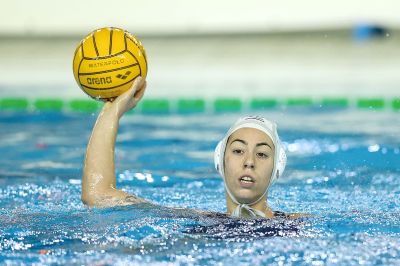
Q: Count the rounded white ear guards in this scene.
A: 2